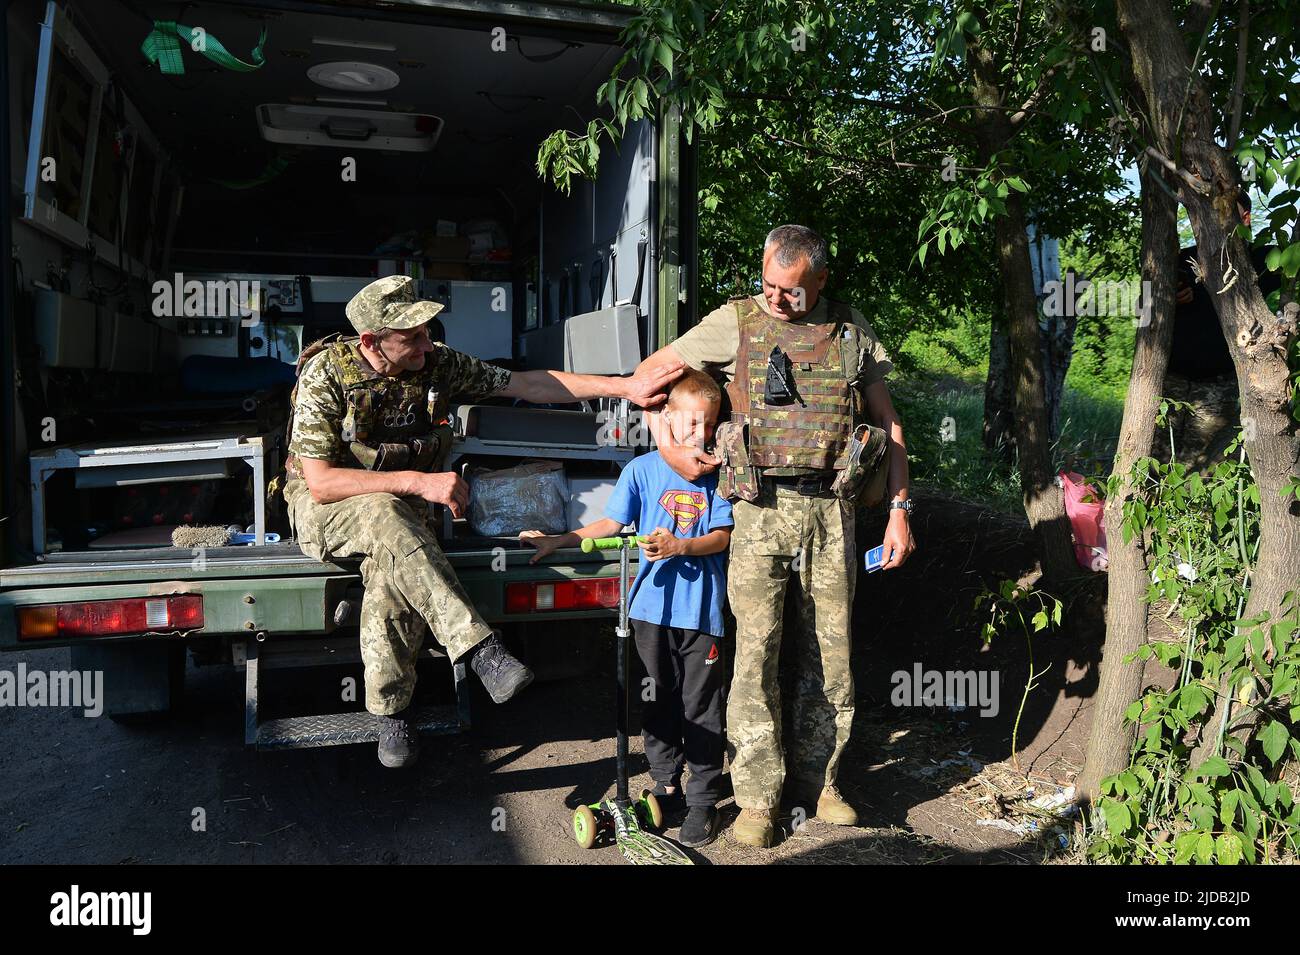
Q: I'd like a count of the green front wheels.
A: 2